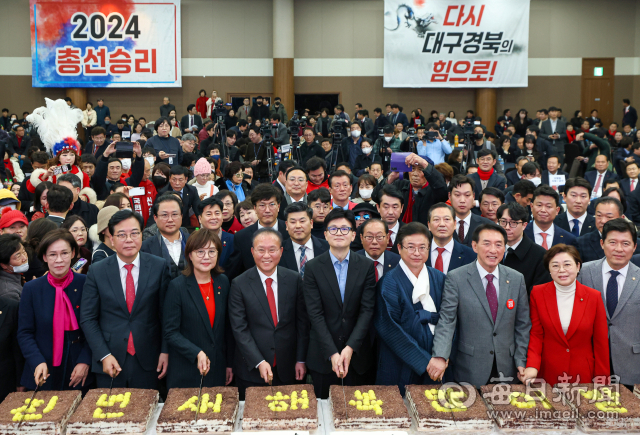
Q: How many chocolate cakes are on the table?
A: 8